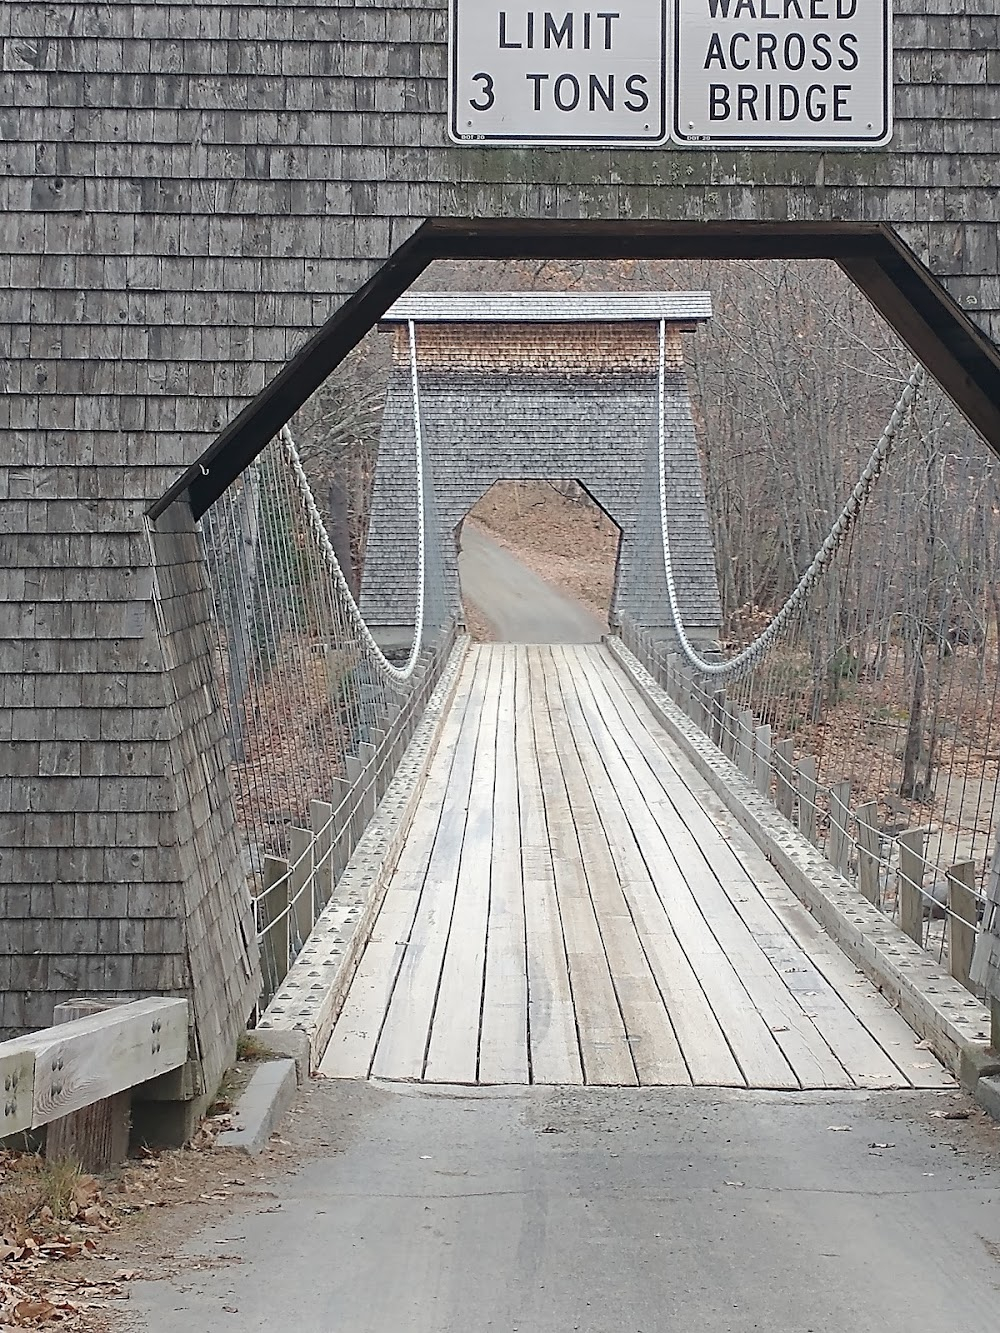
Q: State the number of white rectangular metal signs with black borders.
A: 2